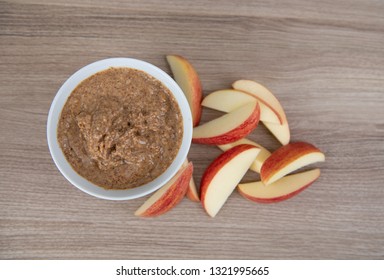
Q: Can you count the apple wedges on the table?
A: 10